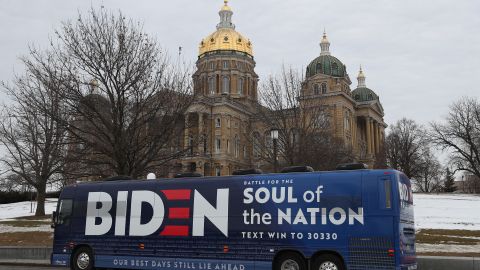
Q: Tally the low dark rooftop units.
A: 5